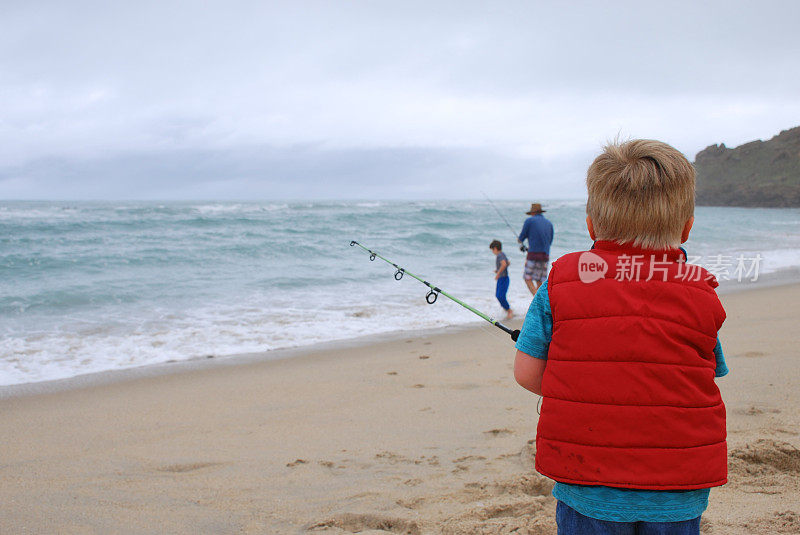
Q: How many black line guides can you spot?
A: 4